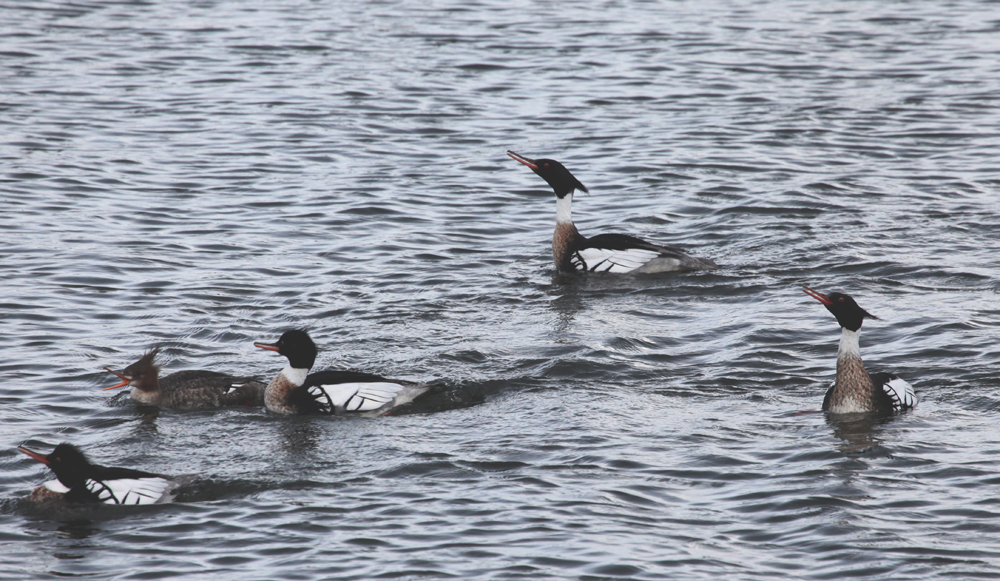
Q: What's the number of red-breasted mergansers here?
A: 5